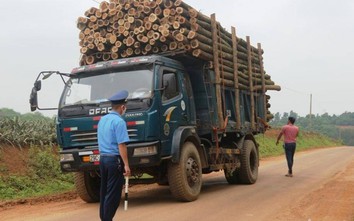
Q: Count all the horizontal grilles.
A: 2